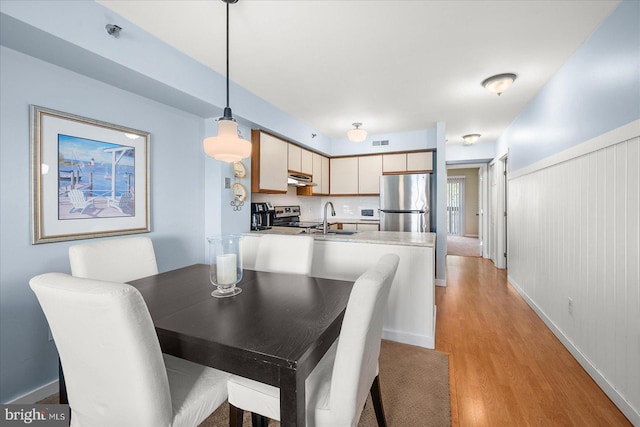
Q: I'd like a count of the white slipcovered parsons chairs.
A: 4